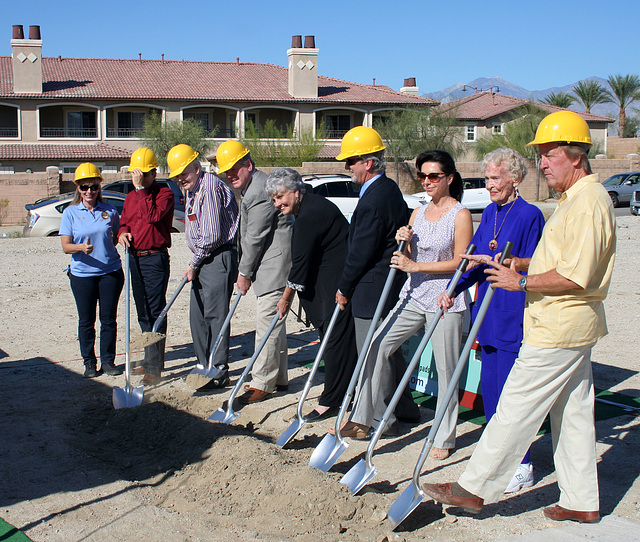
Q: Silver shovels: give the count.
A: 8